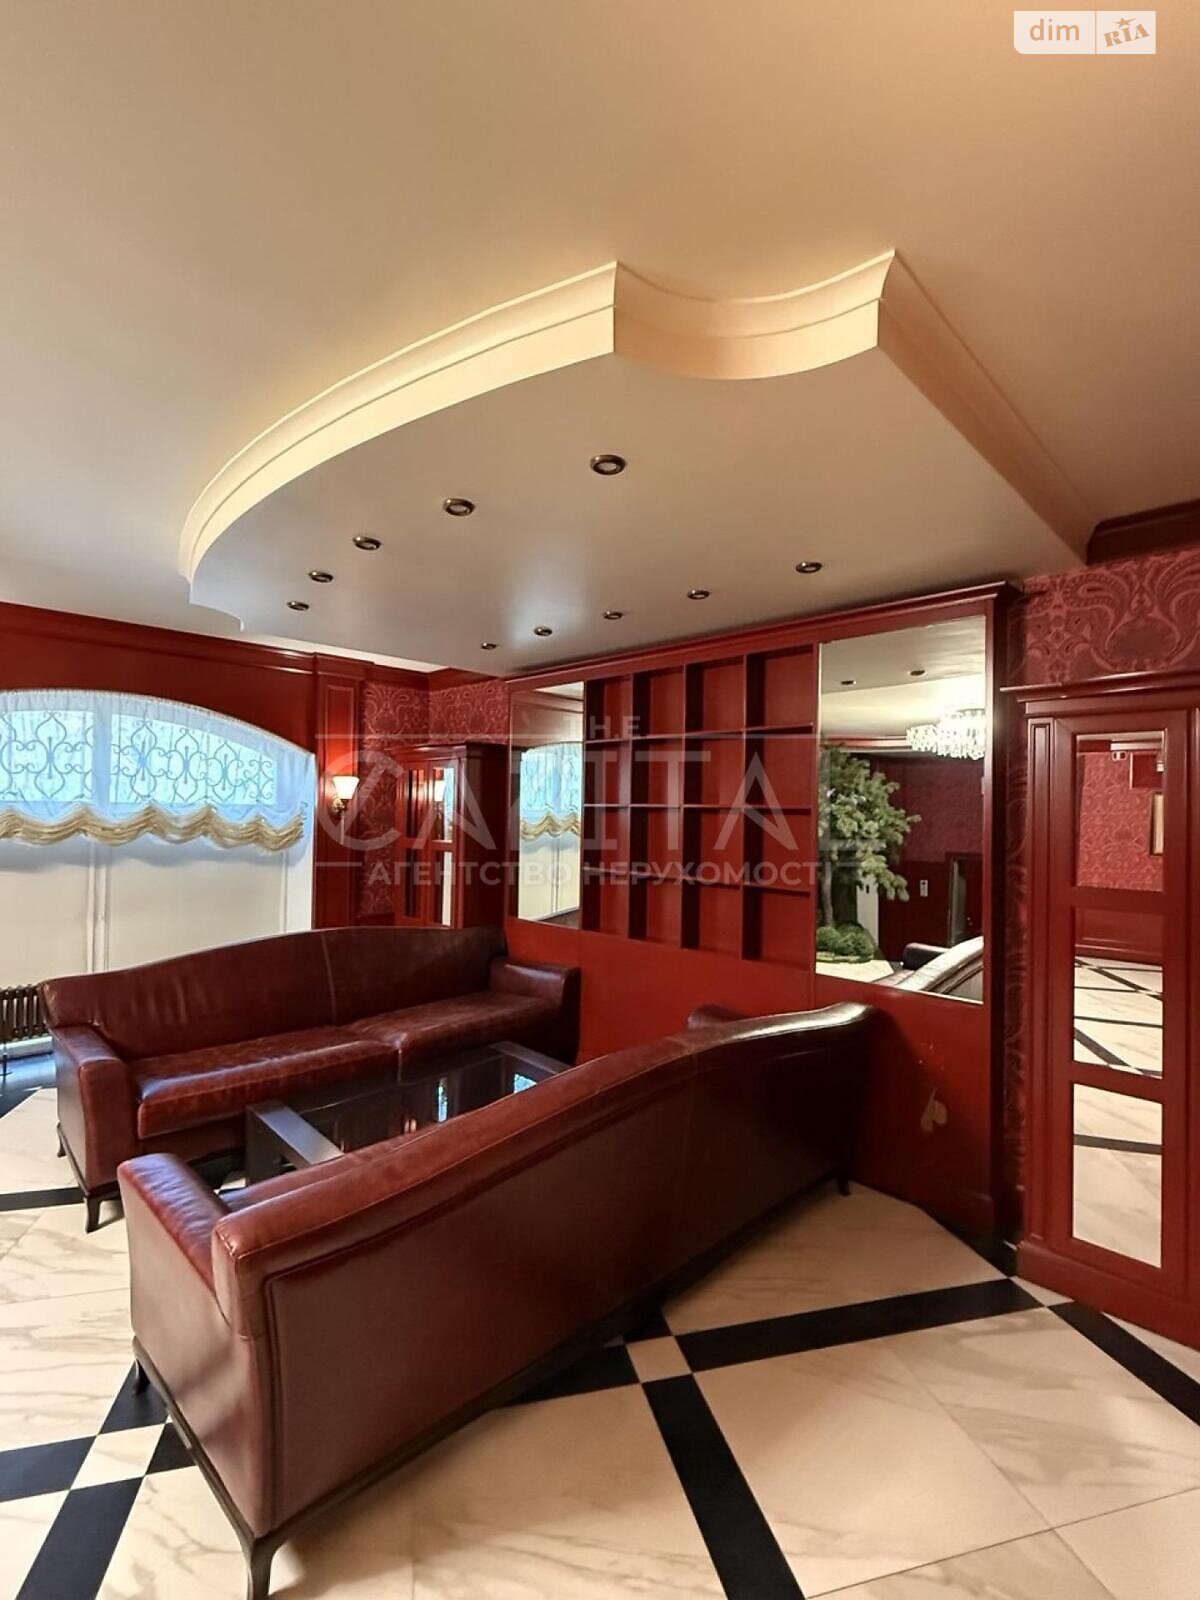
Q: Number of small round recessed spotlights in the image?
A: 10